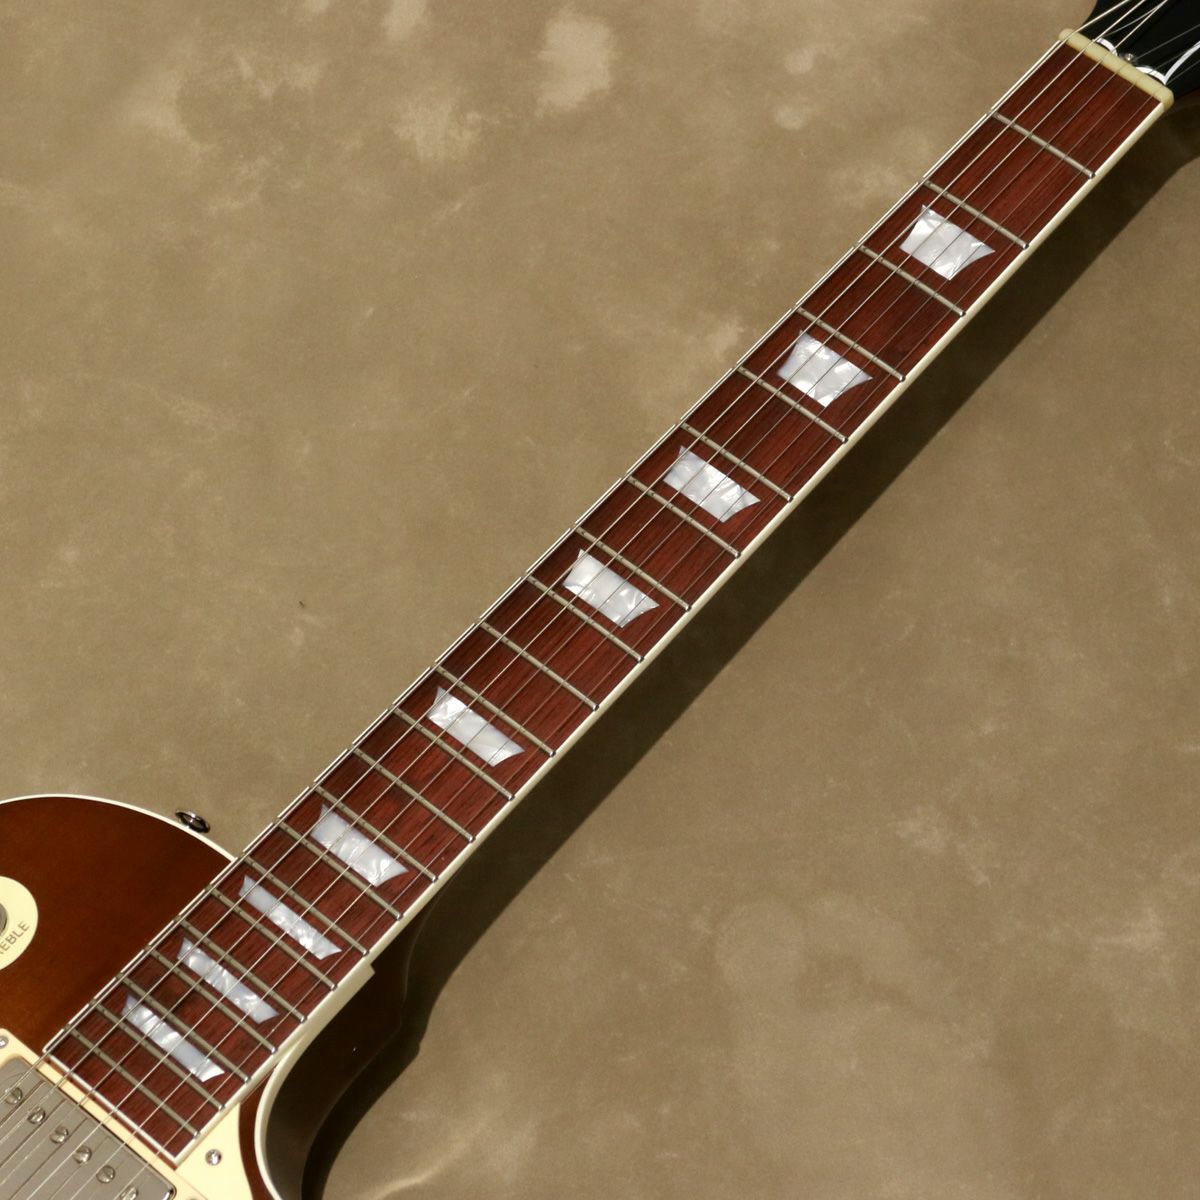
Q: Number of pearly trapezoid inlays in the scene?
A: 9